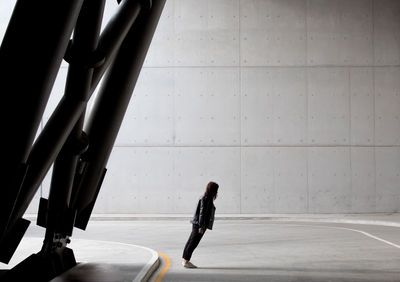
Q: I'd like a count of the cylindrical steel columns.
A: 4